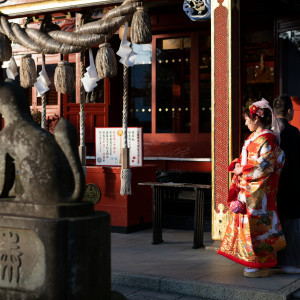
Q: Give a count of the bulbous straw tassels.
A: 5